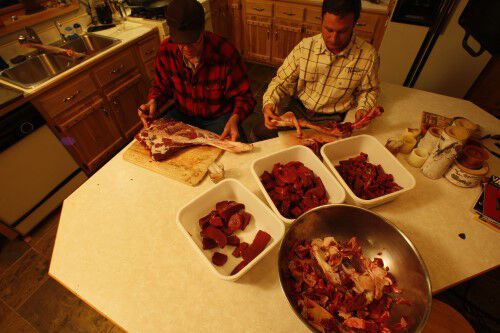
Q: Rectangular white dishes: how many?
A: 3